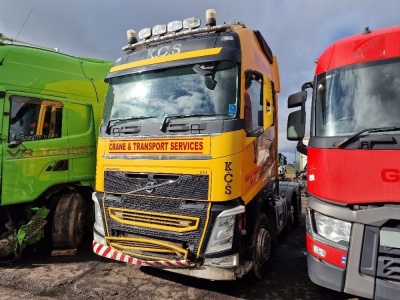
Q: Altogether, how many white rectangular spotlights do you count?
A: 4